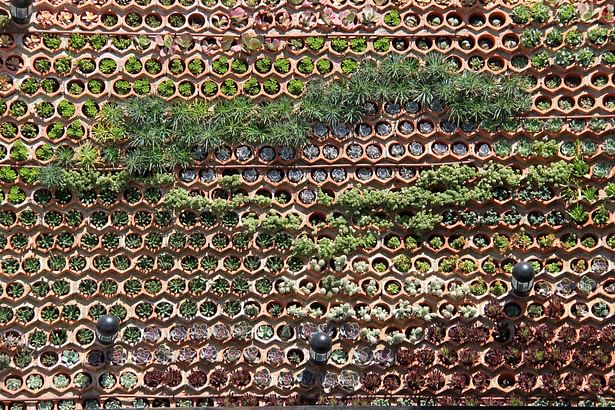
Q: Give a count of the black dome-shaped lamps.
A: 4